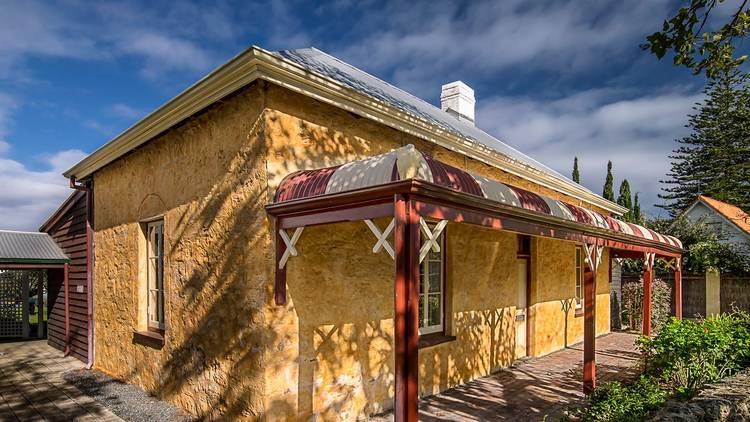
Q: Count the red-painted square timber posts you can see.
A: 4